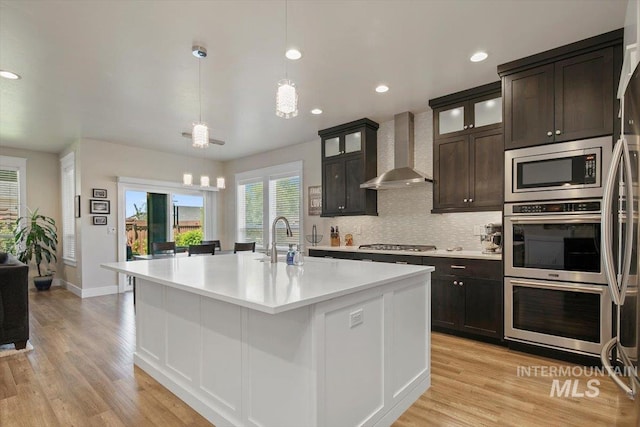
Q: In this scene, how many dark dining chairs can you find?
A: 4